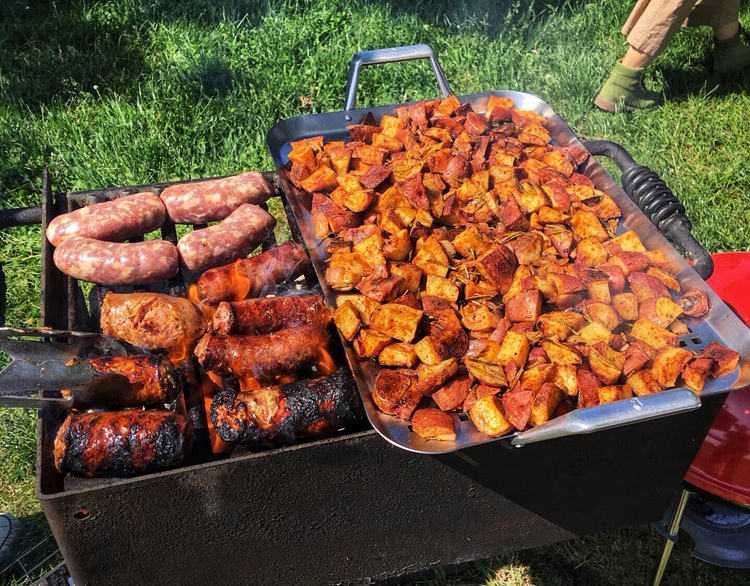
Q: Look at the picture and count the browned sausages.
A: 7